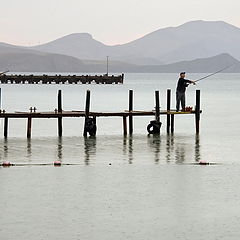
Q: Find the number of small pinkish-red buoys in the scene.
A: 3